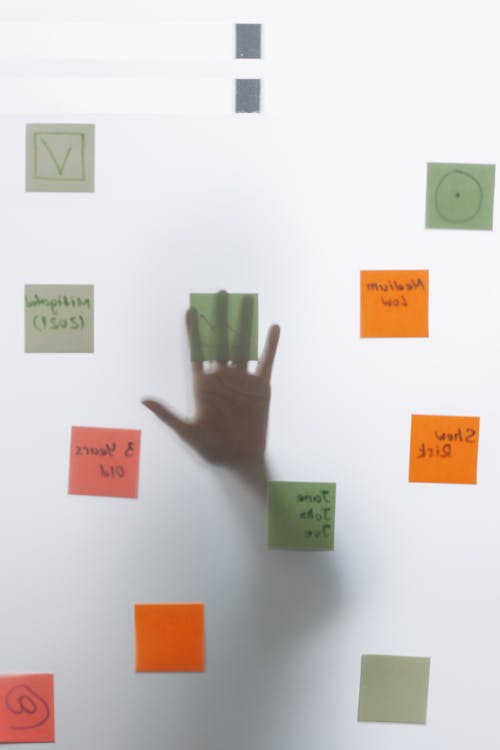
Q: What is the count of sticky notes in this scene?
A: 11